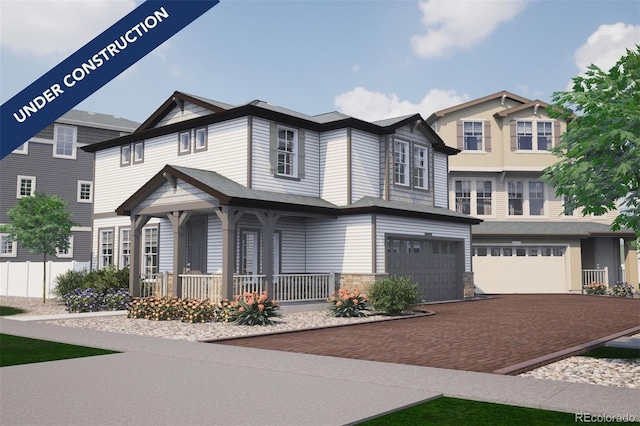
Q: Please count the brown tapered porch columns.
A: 4